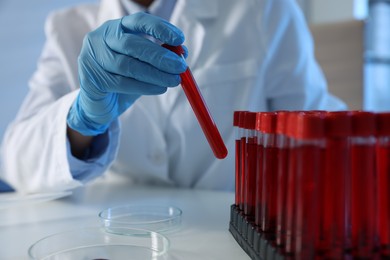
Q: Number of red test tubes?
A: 12